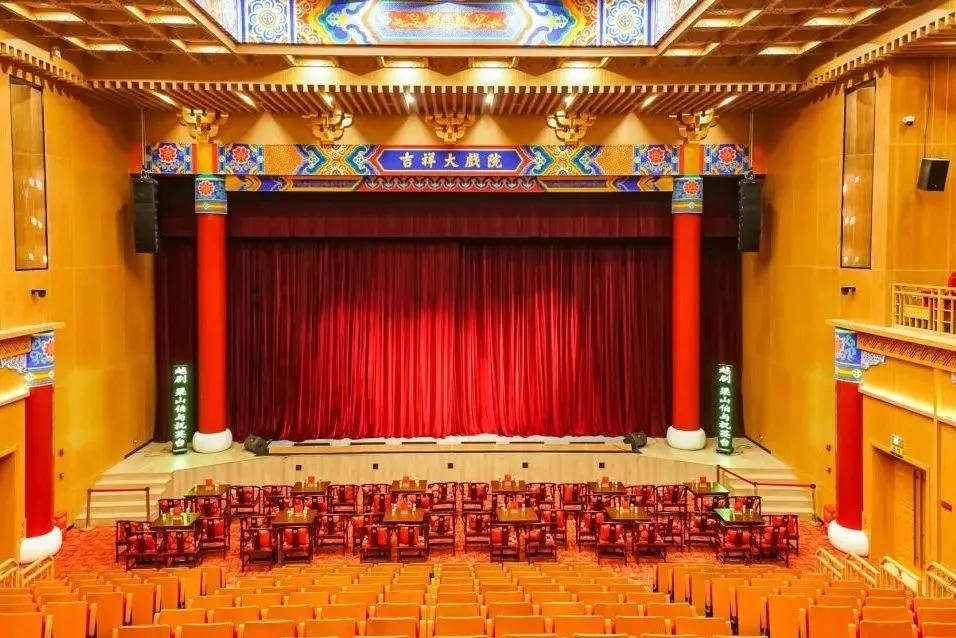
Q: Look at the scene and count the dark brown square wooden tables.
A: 12